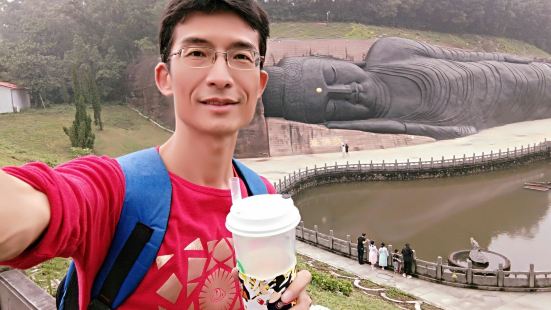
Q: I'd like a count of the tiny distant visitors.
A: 7